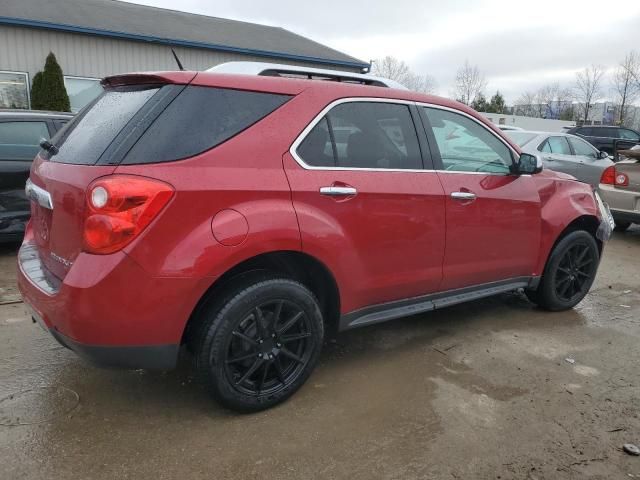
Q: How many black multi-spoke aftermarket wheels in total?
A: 2